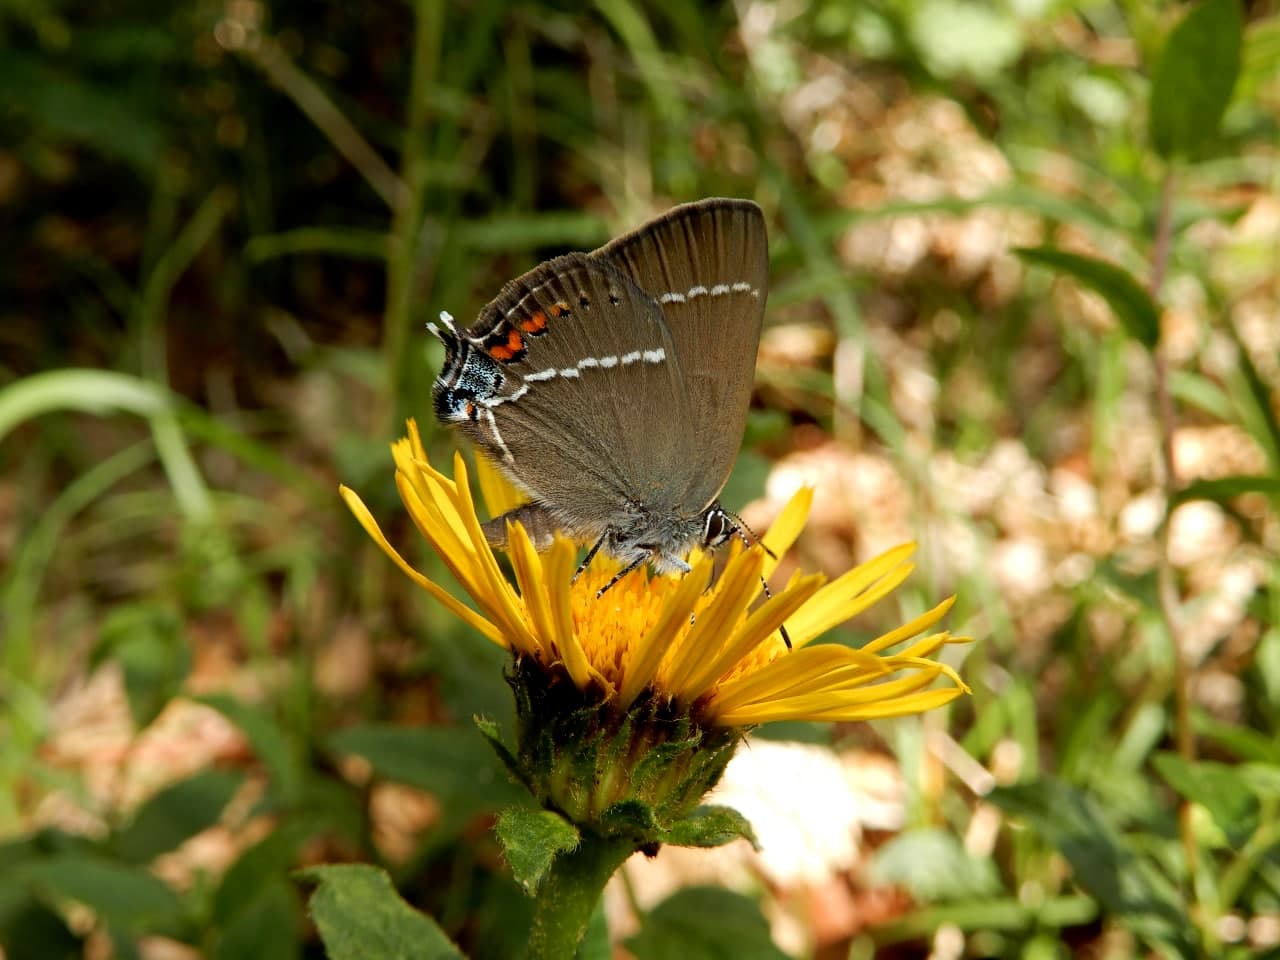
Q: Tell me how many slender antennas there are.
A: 2